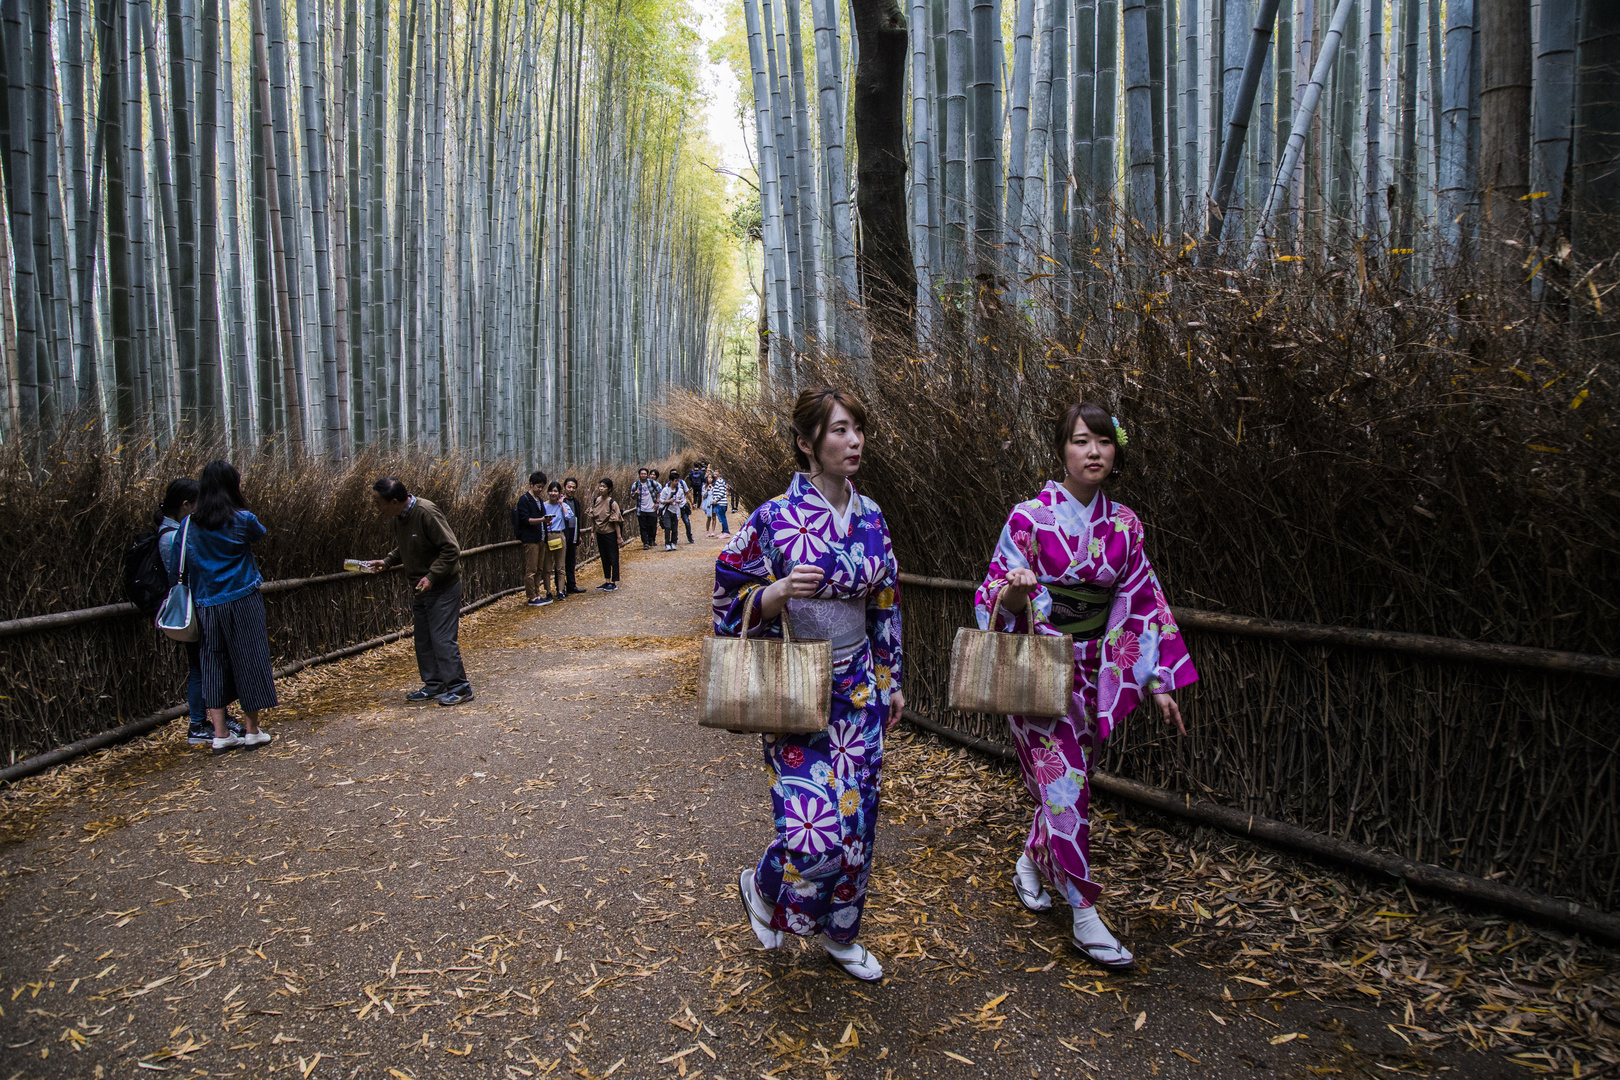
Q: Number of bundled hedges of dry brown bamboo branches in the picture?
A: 2